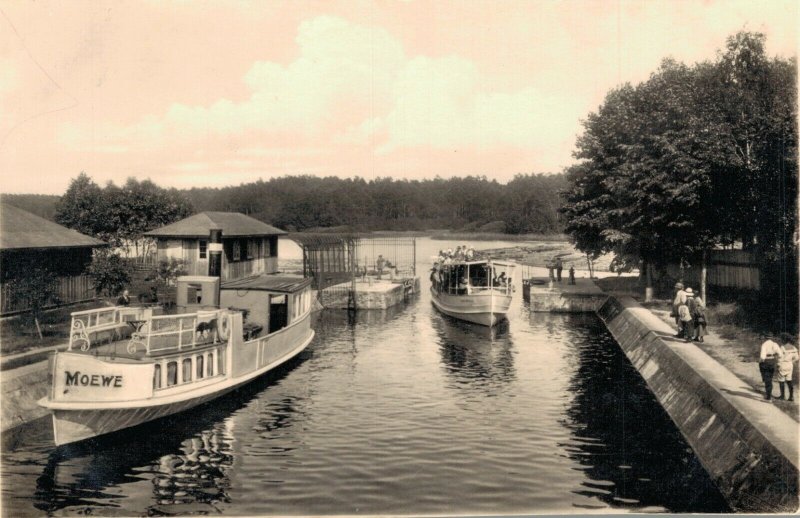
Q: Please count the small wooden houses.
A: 2